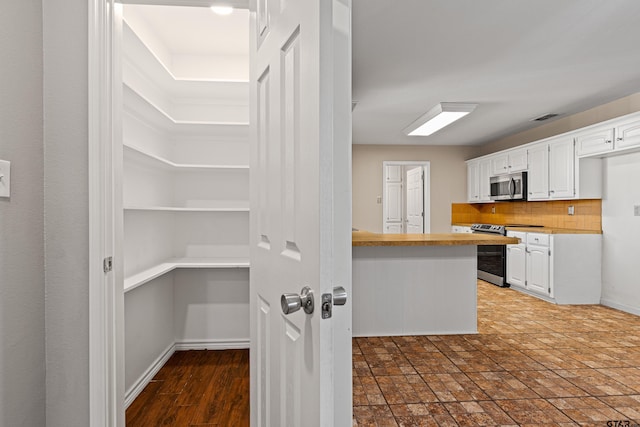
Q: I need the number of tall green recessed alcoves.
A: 0